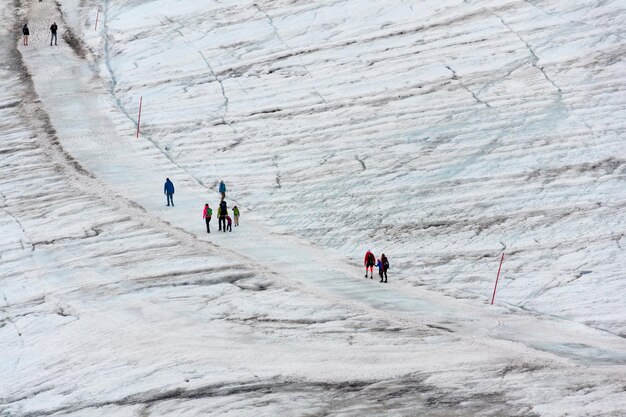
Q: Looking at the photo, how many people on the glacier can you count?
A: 11